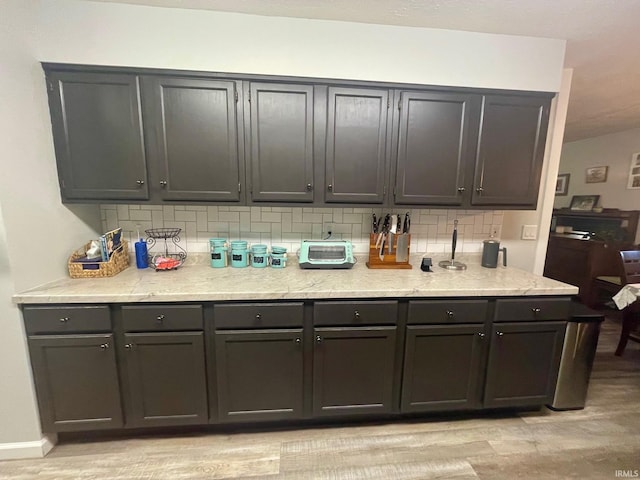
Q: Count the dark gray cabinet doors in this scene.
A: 12